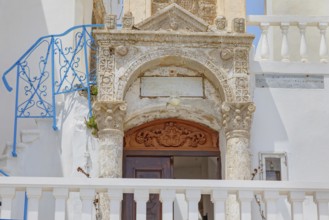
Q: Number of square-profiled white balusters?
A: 13